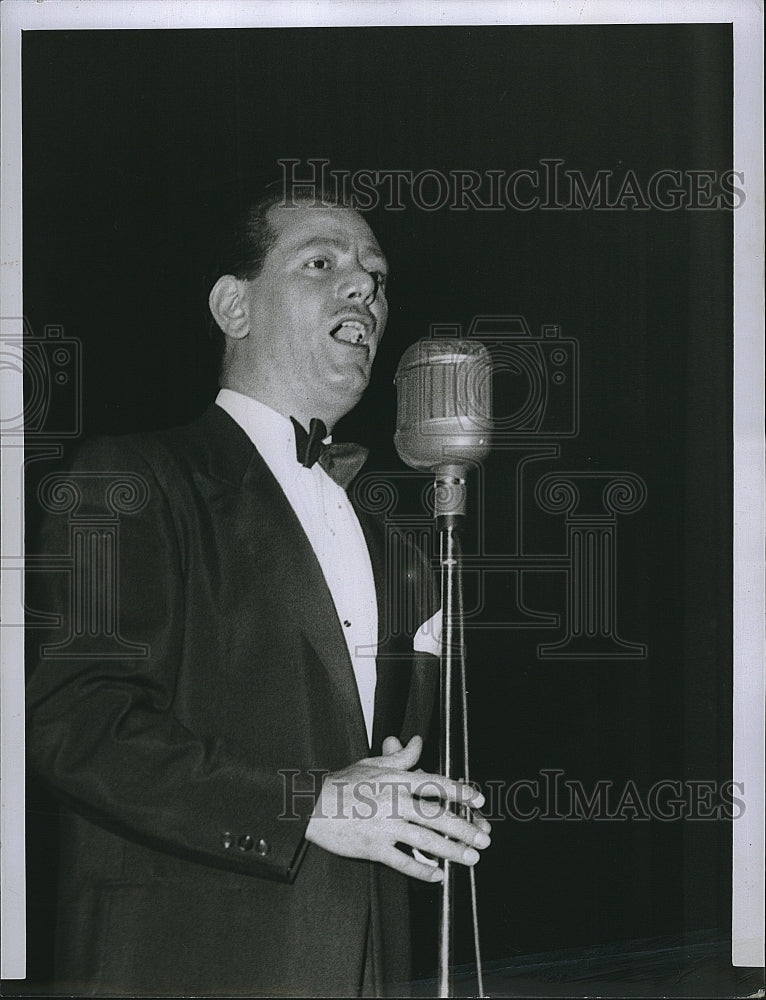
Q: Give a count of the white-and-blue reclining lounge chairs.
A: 0